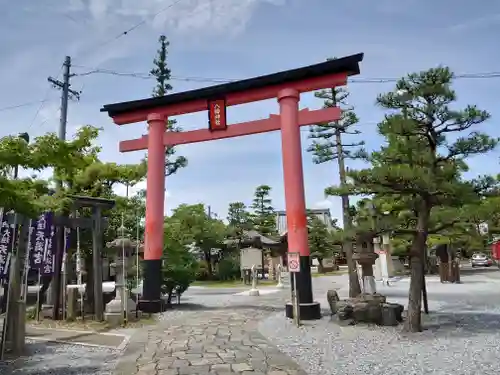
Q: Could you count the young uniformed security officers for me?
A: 0